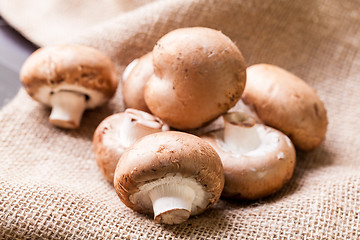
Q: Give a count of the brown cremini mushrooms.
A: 7